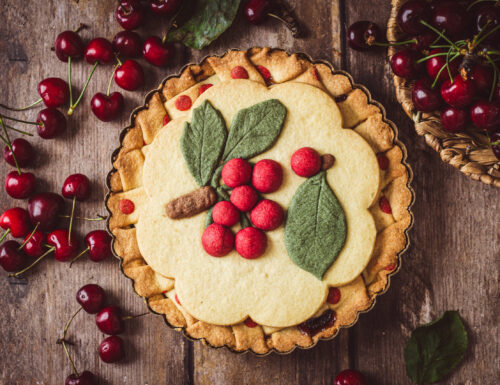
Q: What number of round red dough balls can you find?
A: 8